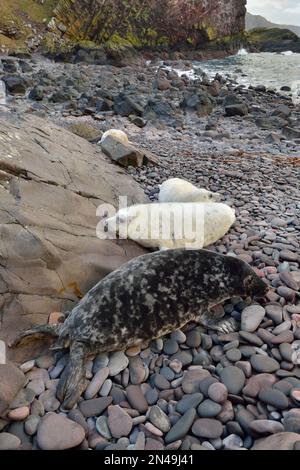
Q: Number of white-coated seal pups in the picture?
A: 3